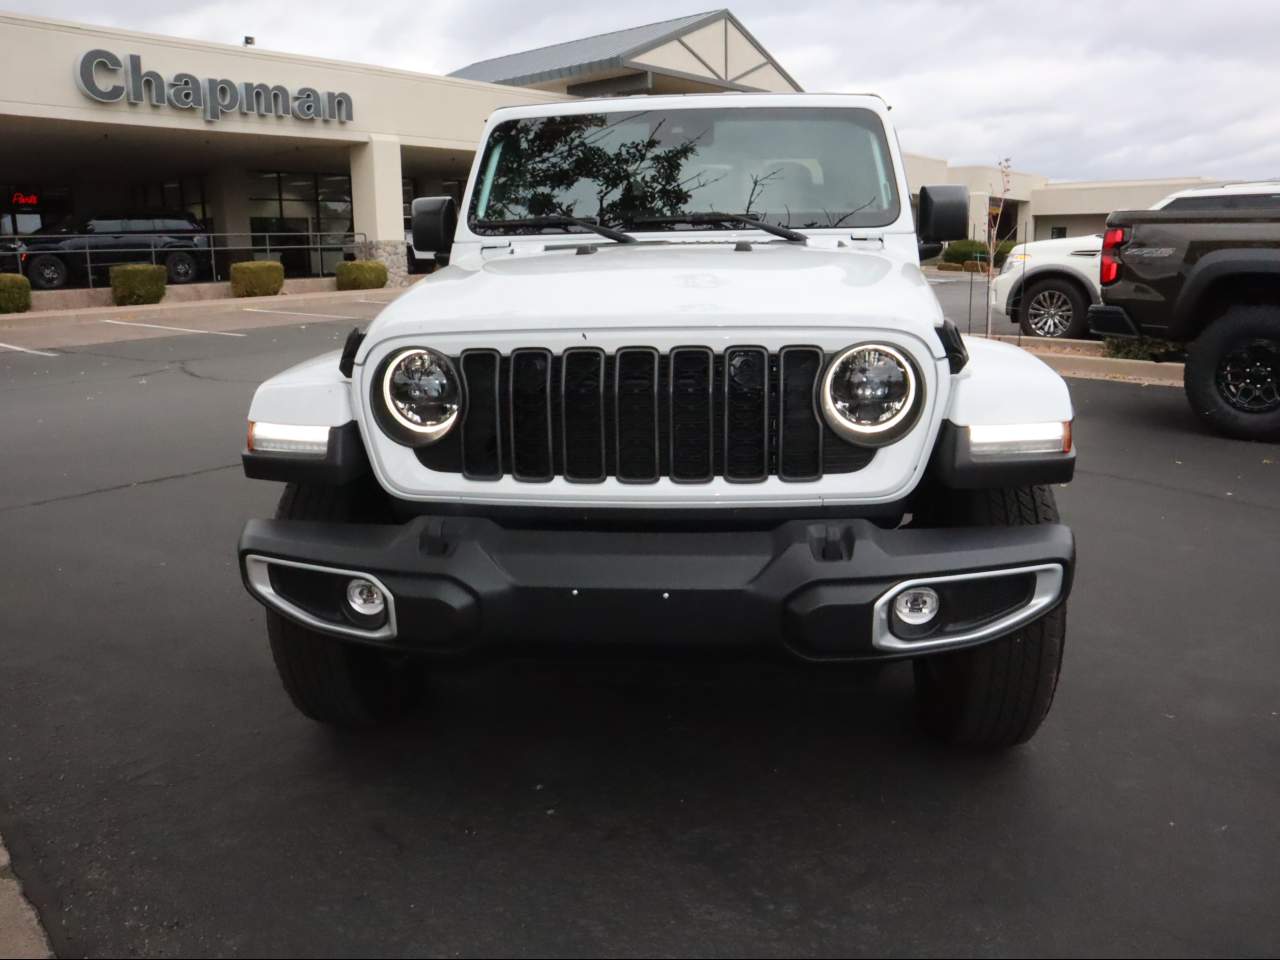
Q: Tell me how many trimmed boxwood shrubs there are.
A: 4